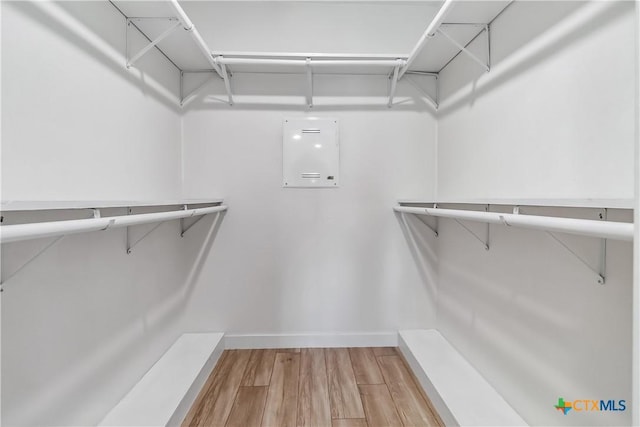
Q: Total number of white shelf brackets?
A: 13